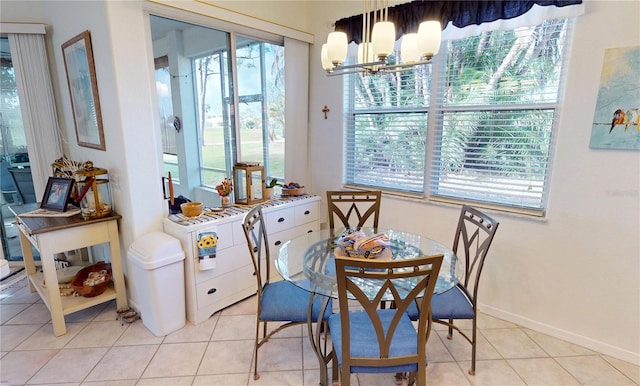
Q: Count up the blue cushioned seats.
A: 4